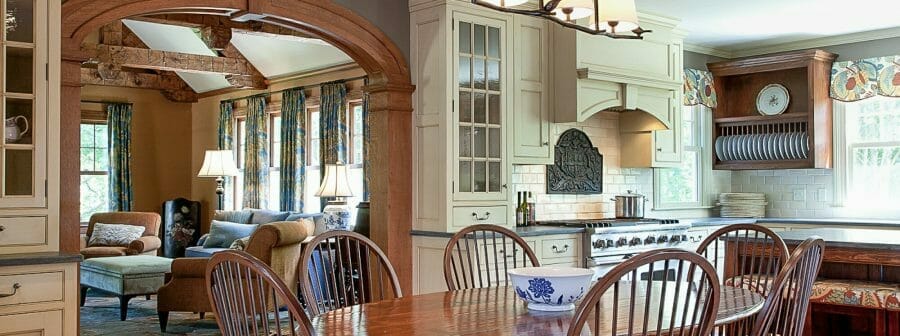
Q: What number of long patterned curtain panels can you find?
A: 6